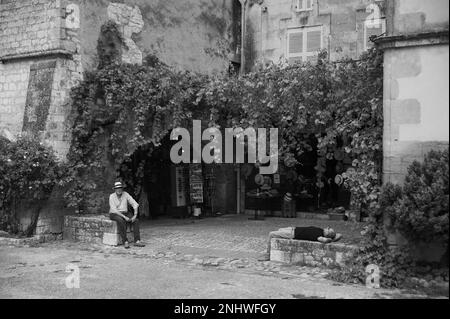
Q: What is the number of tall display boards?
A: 2